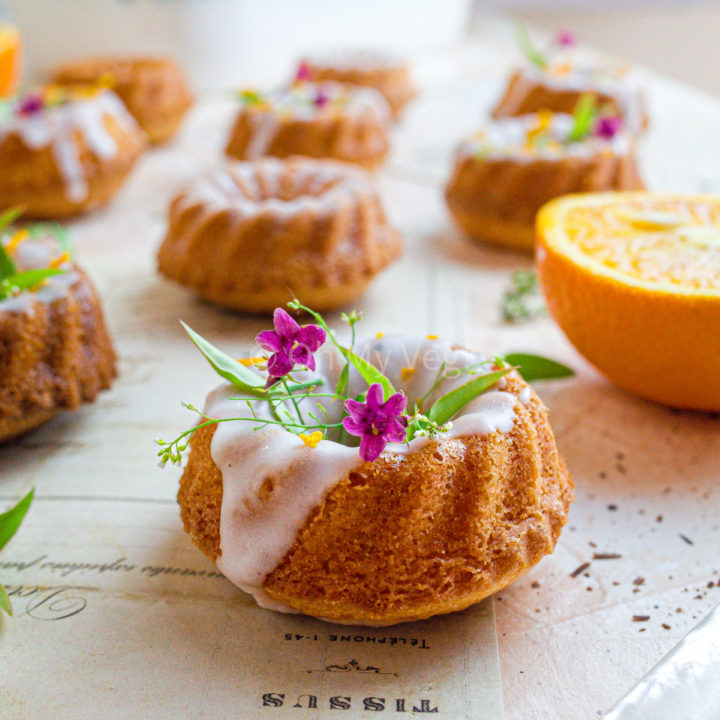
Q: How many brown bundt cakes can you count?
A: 9